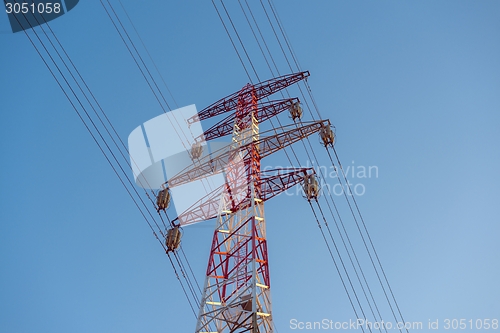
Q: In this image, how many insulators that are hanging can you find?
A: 6